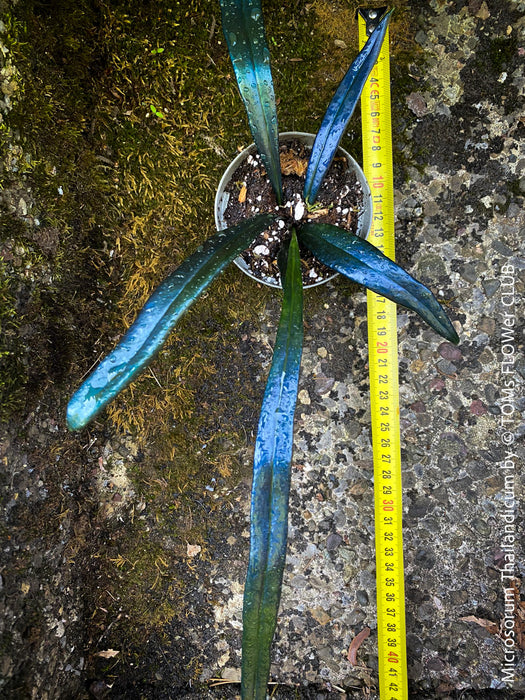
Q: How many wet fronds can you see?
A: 5